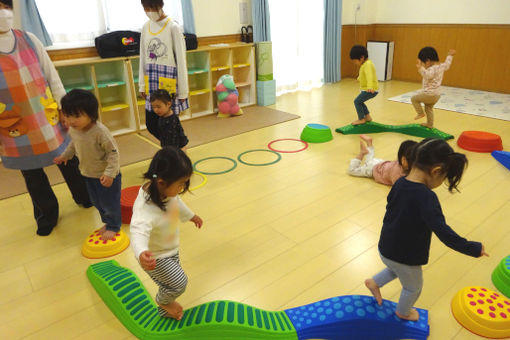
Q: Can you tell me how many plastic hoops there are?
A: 4